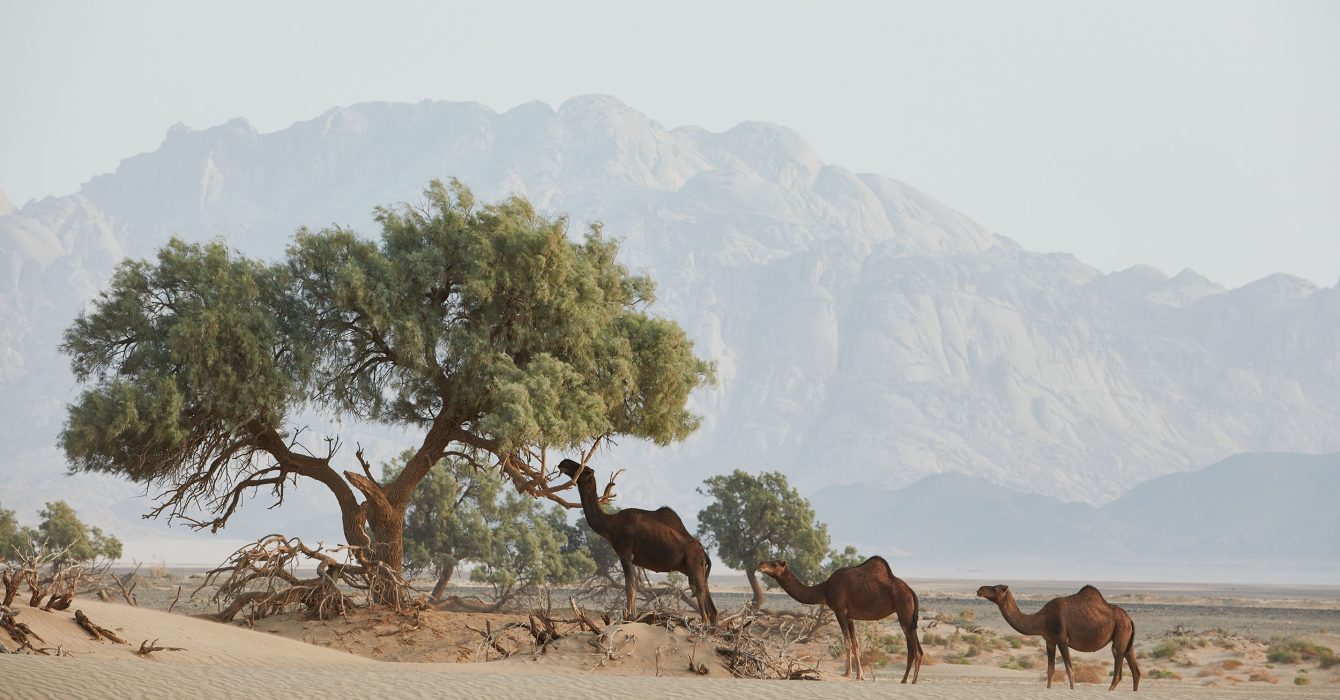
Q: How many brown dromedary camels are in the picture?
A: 3